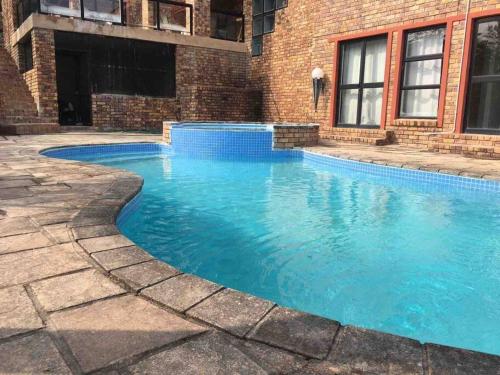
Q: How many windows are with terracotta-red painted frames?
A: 3